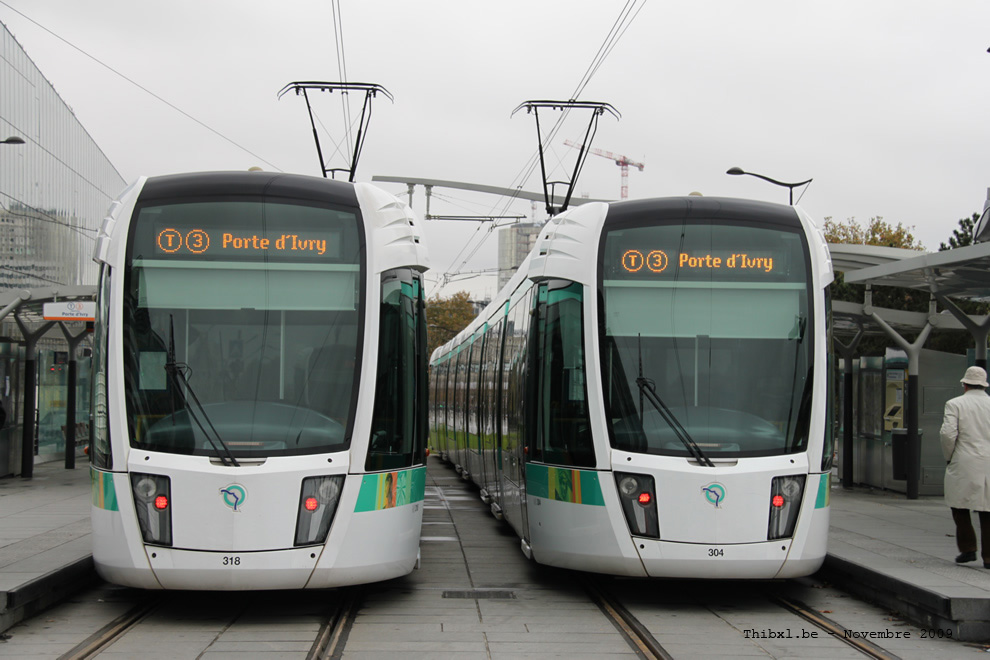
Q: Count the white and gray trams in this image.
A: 2